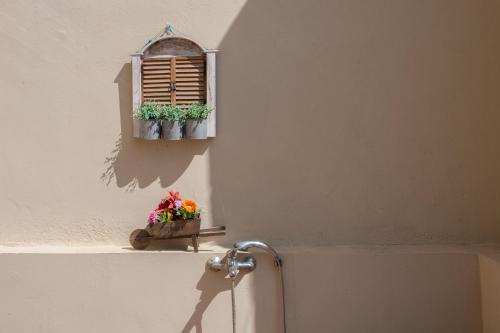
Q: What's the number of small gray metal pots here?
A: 3